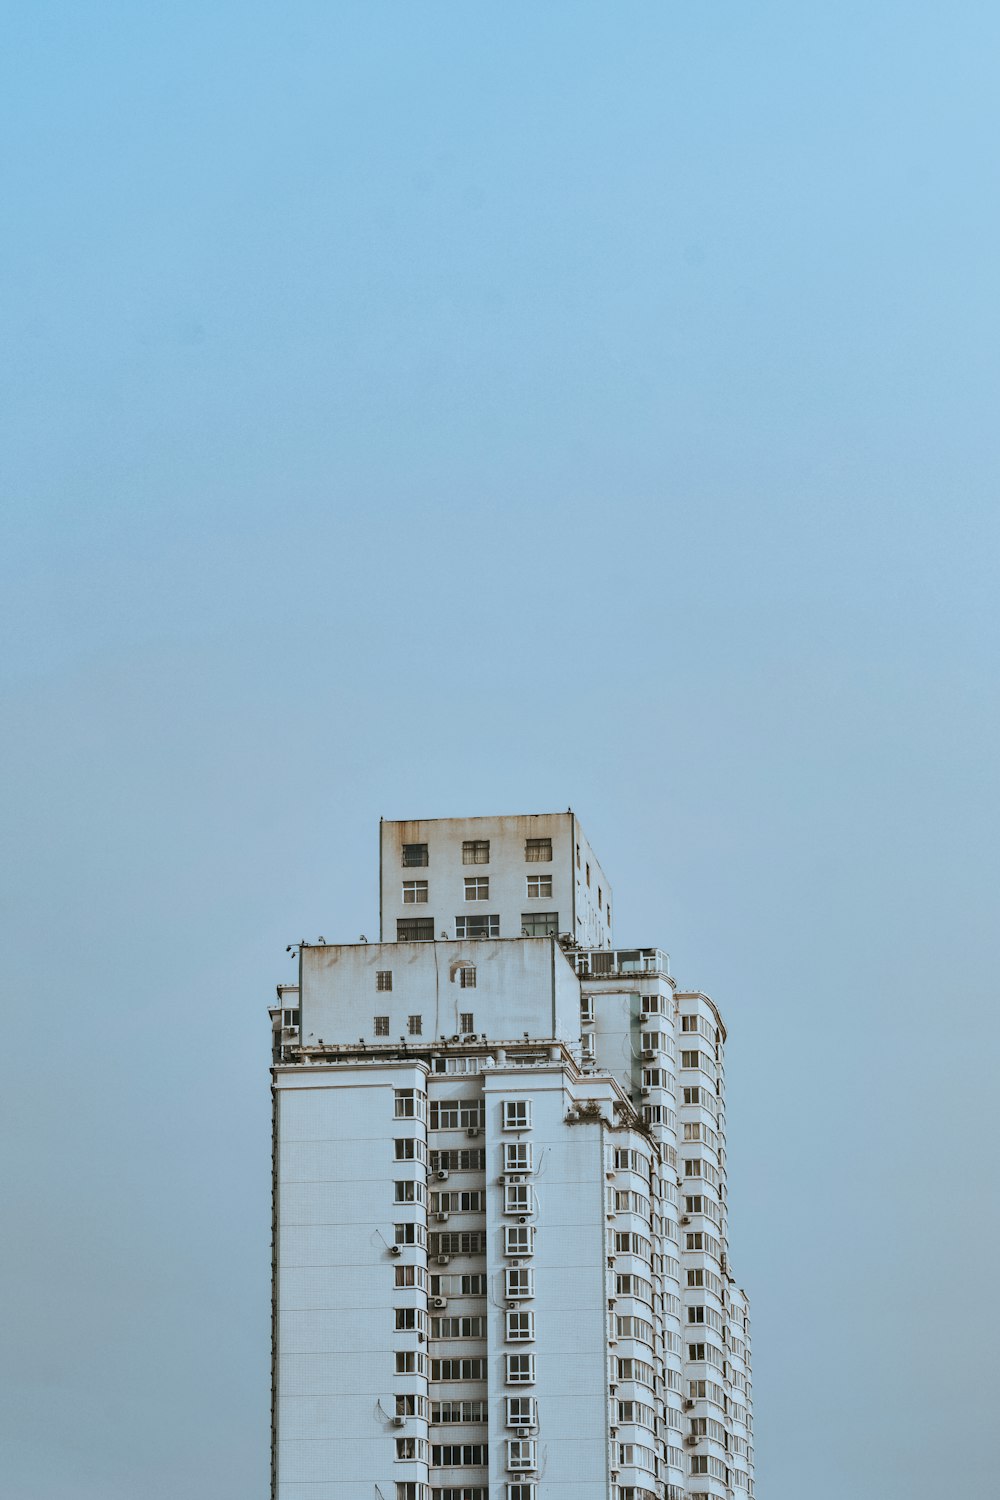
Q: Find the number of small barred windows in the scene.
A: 5